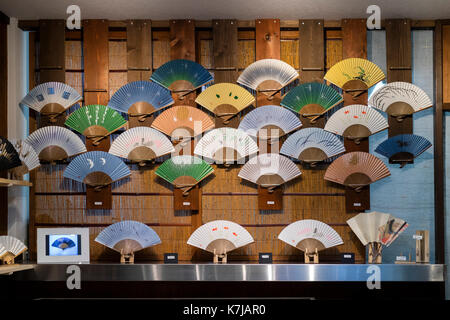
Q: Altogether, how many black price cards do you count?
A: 3